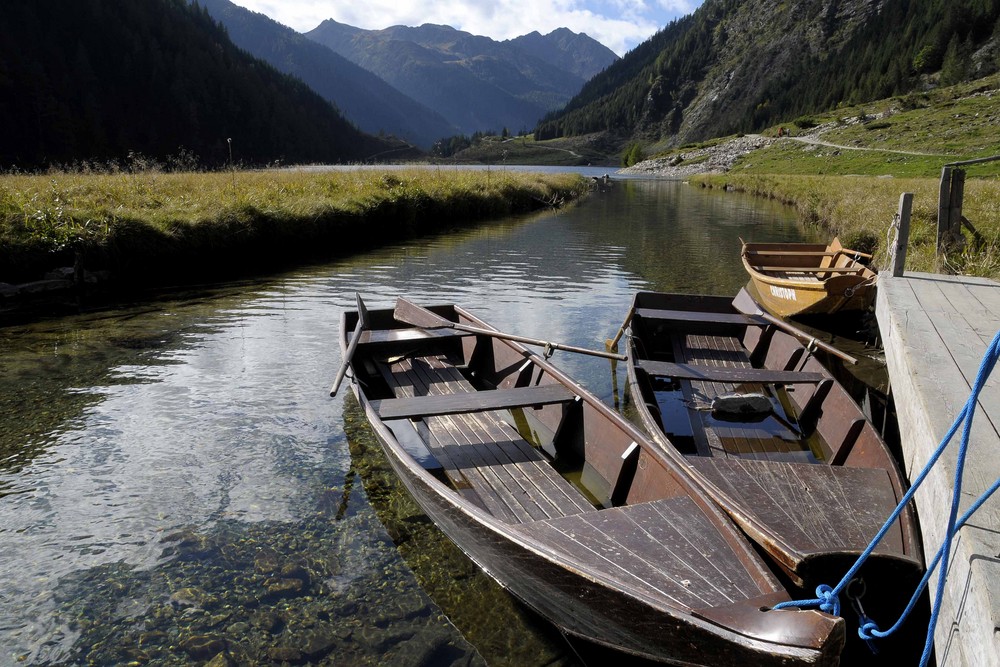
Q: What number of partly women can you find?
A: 0